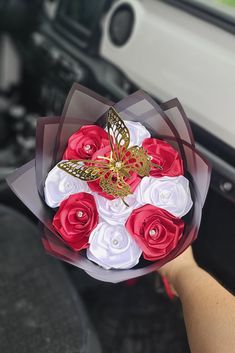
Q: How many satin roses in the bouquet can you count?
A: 10